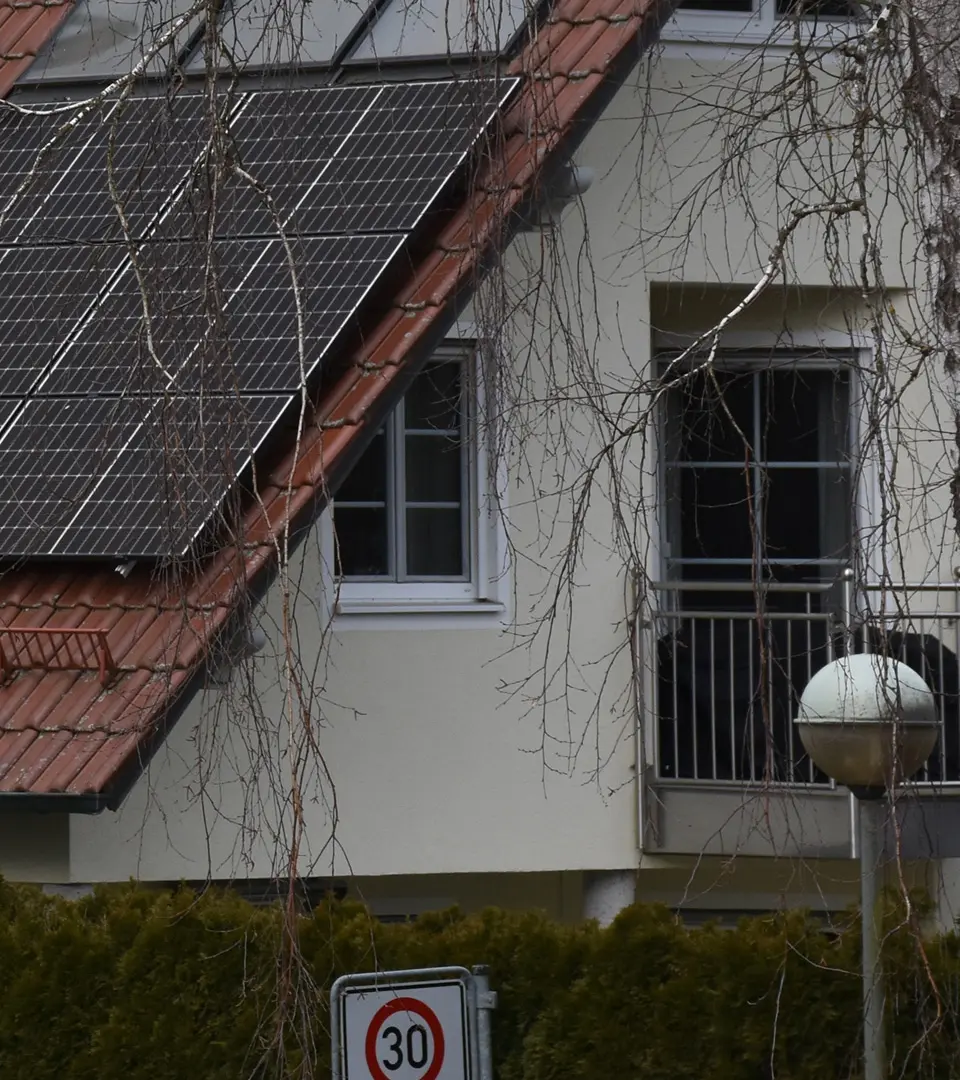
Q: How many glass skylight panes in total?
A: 3